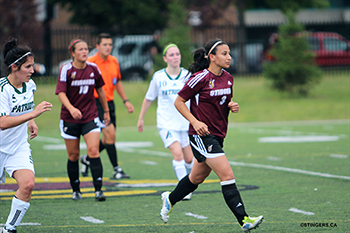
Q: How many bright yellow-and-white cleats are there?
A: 2